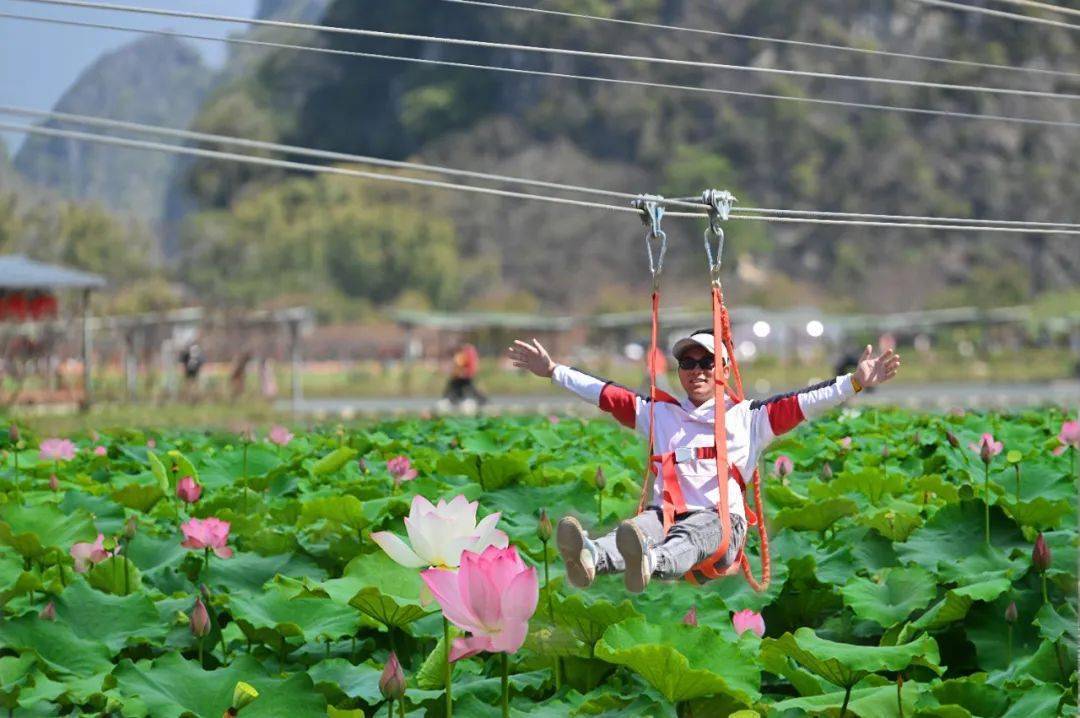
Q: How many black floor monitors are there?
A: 0